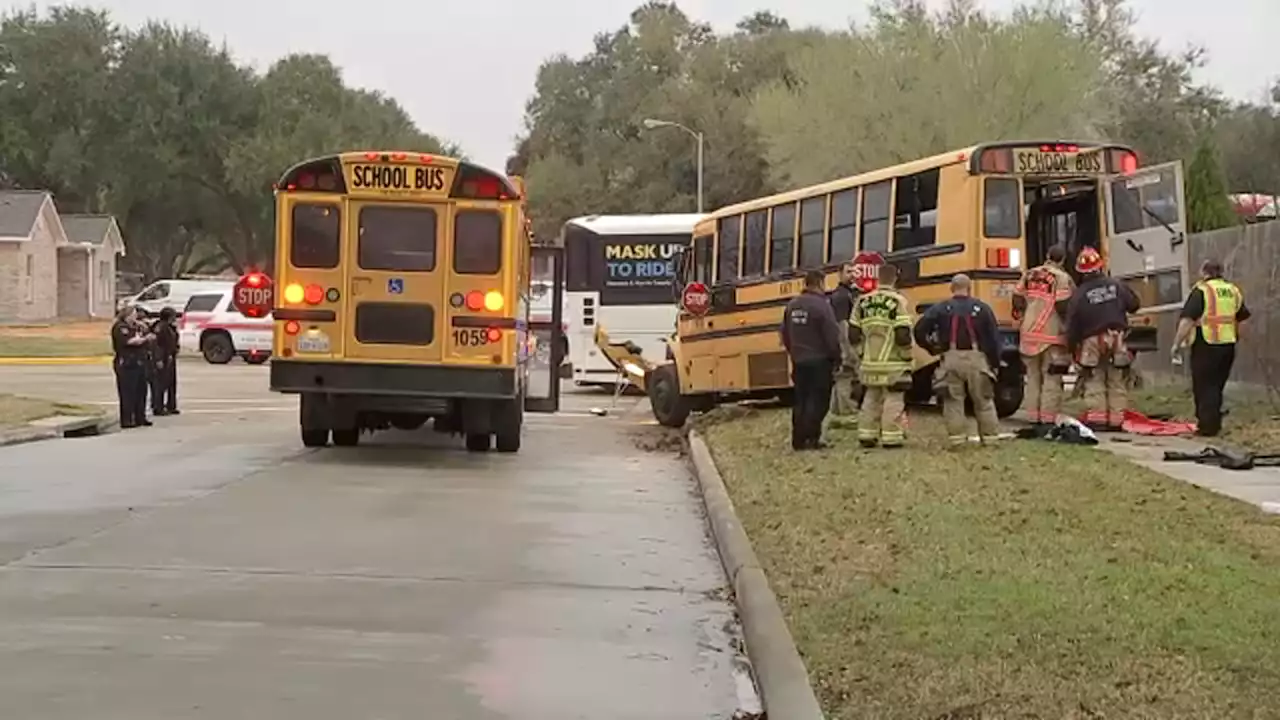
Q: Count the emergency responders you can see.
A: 10